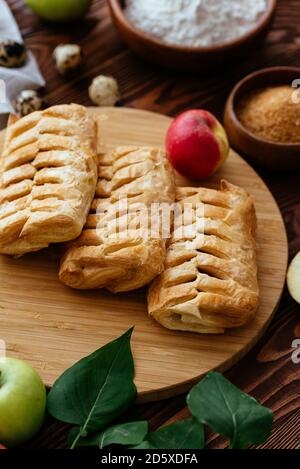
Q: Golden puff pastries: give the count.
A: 3